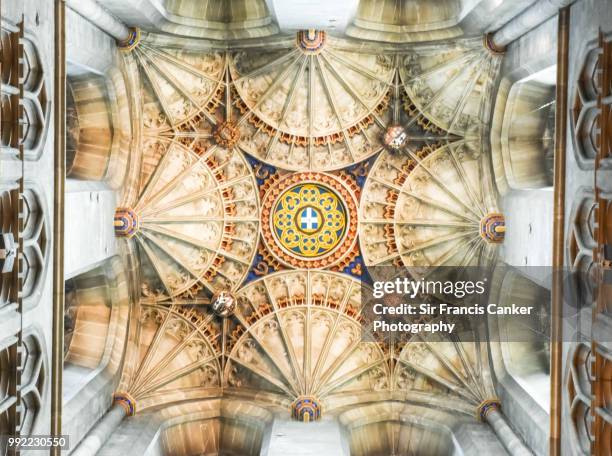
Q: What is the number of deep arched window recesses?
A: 8